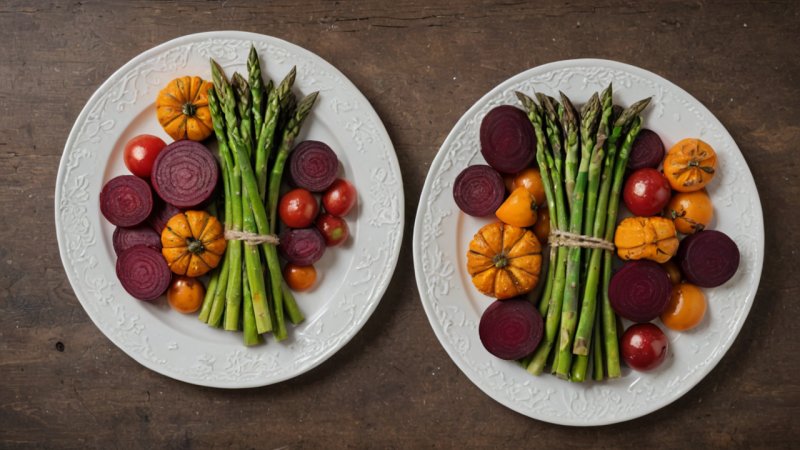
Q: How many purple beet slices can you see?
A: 13